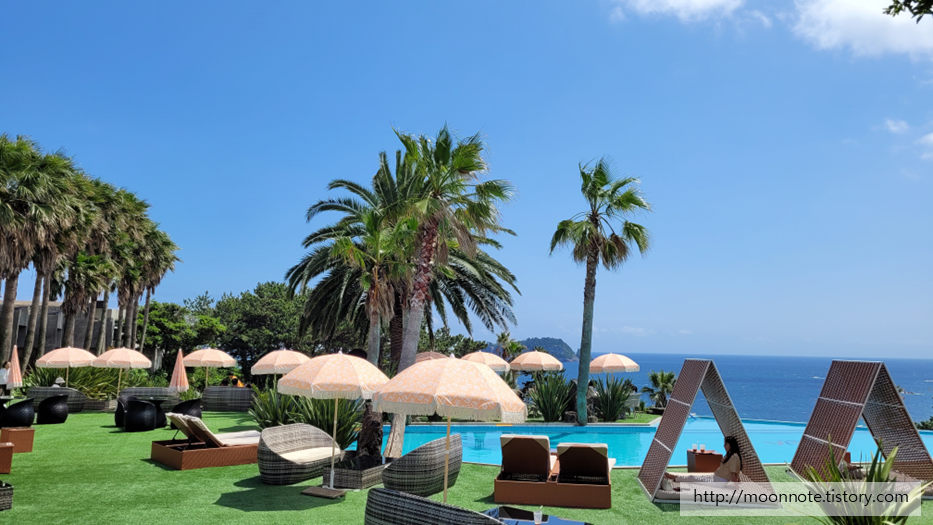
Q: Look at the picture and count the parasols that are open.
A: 10